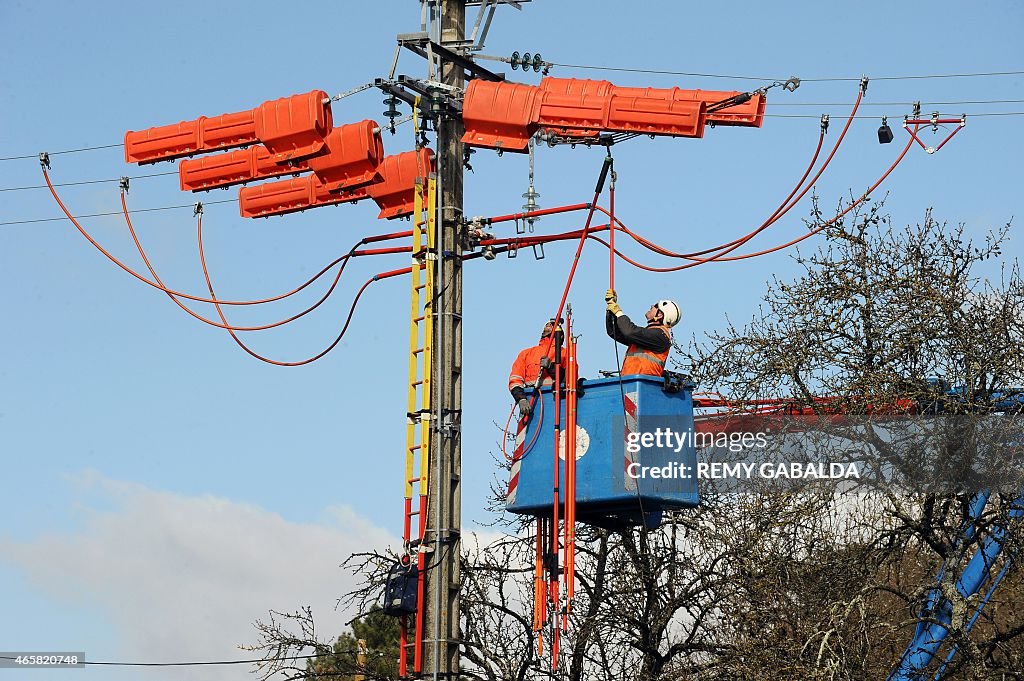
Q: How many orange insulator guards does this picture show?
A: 5